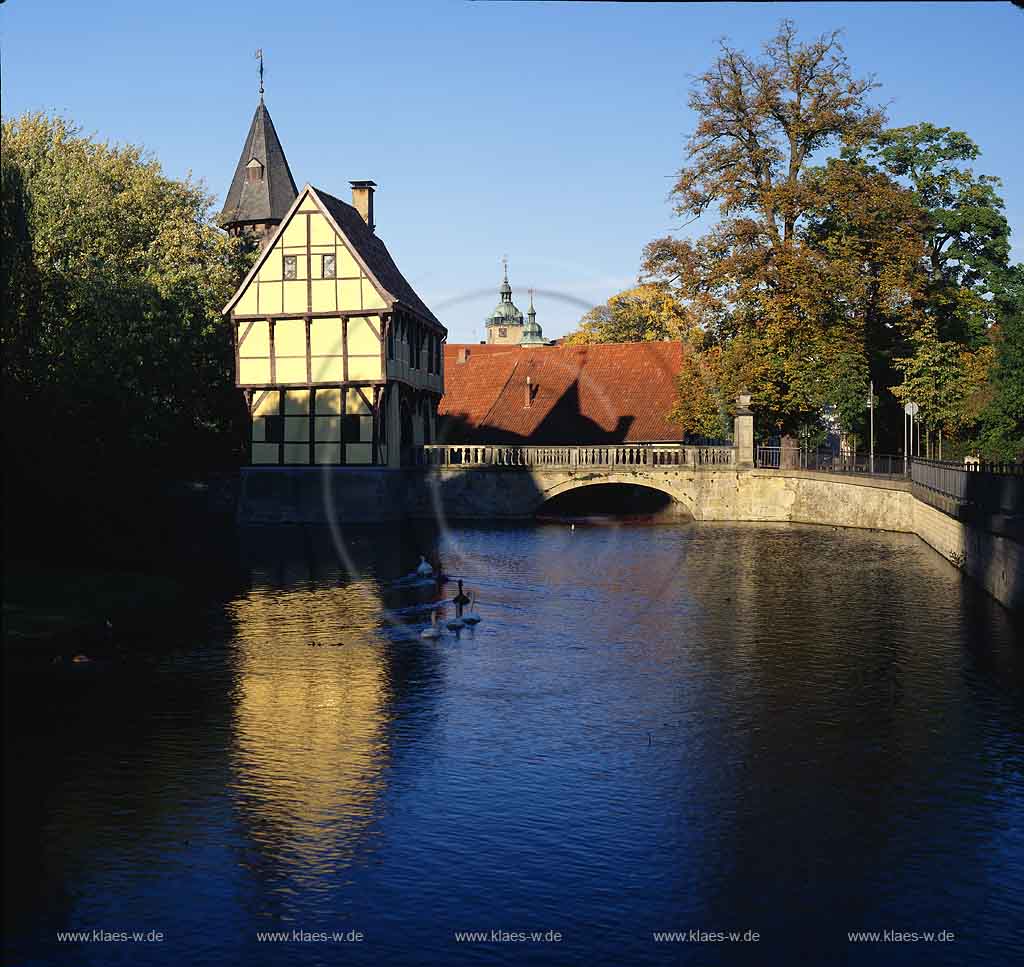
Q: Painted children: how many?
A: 0